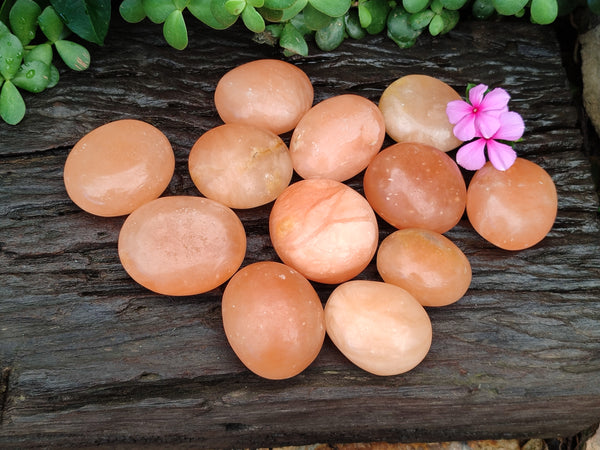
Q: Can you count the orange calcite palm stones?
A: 12